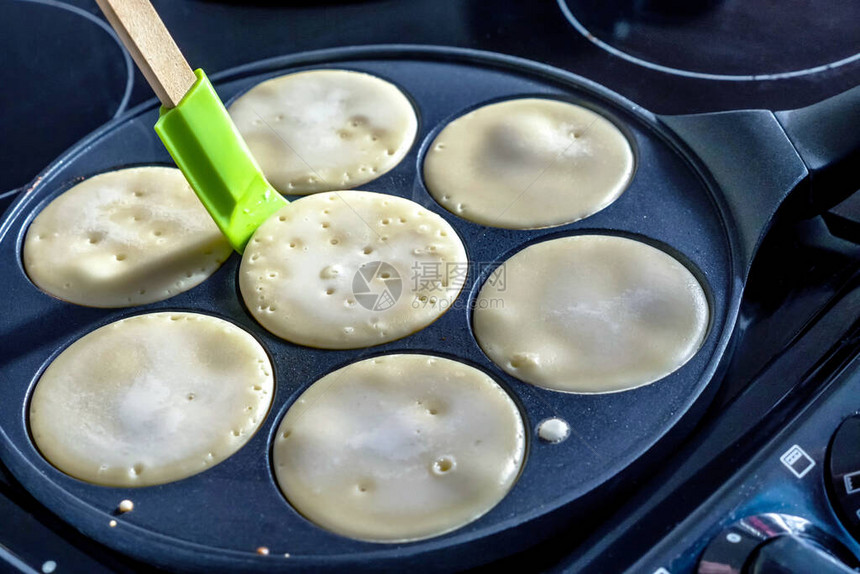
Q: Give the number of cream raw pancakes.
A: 7